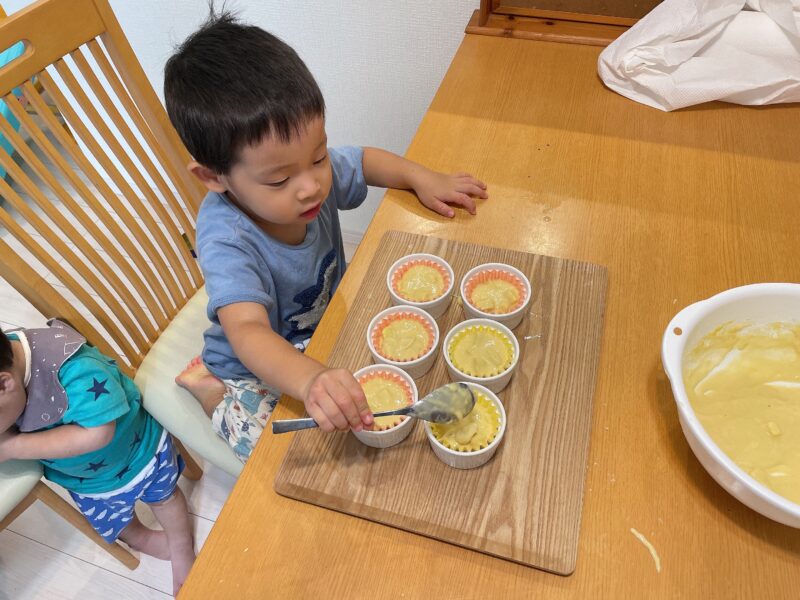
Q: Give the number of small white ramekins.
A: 6